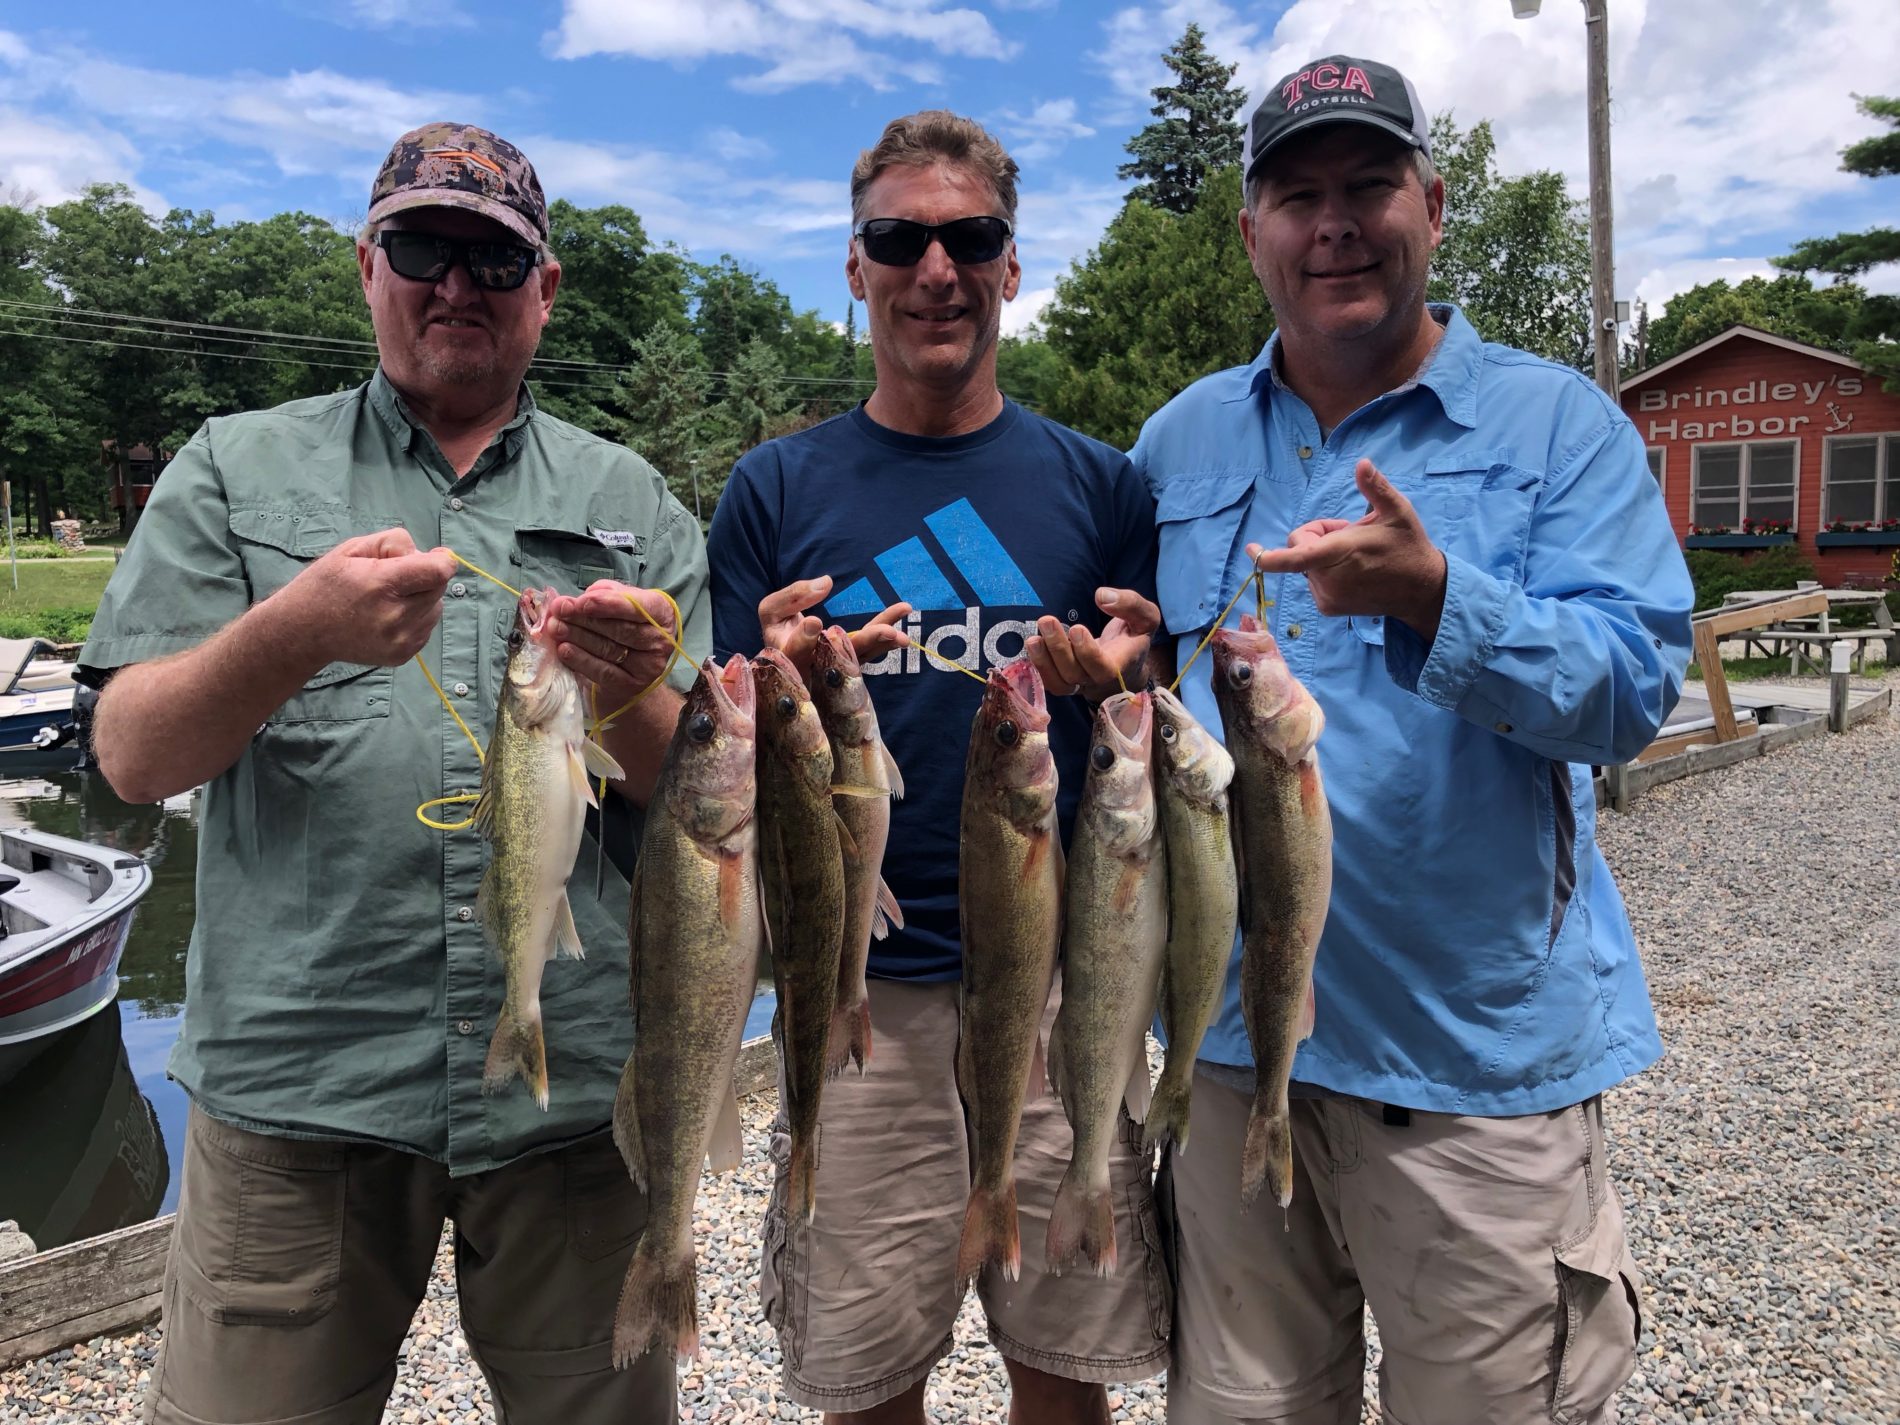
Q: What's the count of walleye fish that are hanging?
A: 8